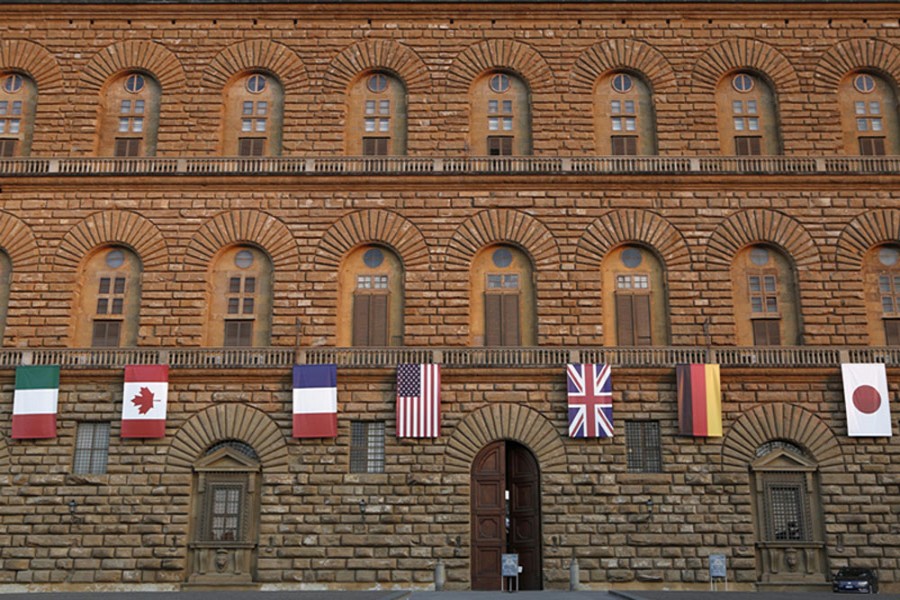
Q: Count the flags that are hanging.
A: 7